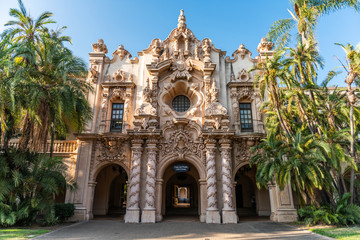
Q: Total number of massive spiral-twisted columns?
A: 4